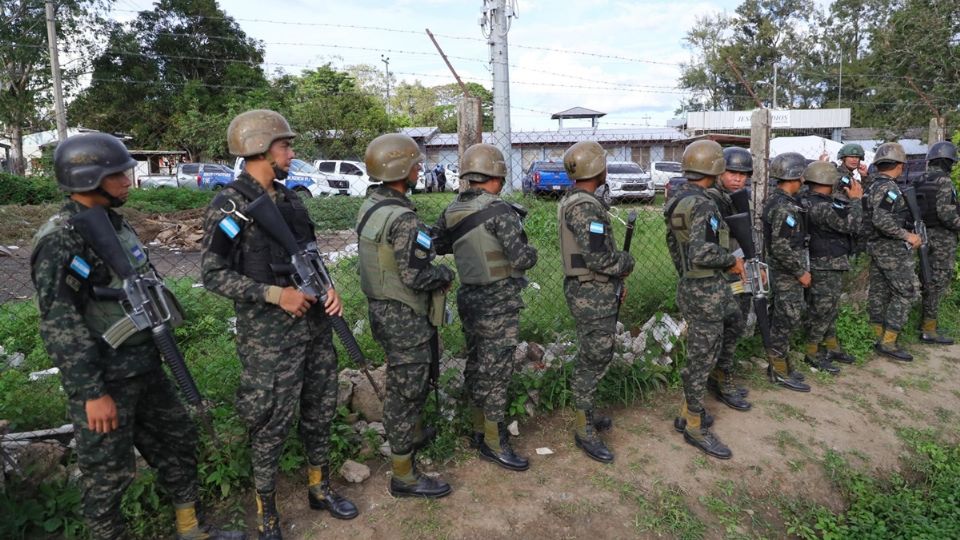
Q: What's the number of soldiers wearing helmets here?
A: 12